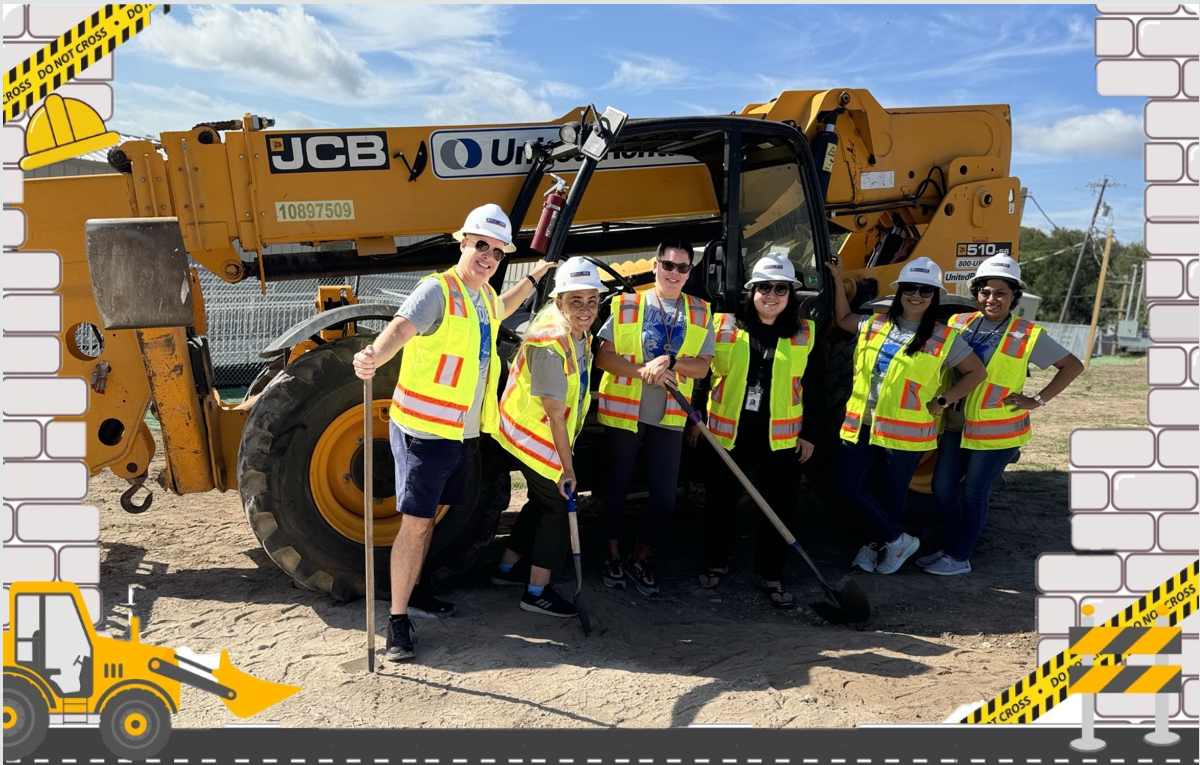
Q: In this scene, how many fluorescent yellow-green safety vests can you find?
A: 6